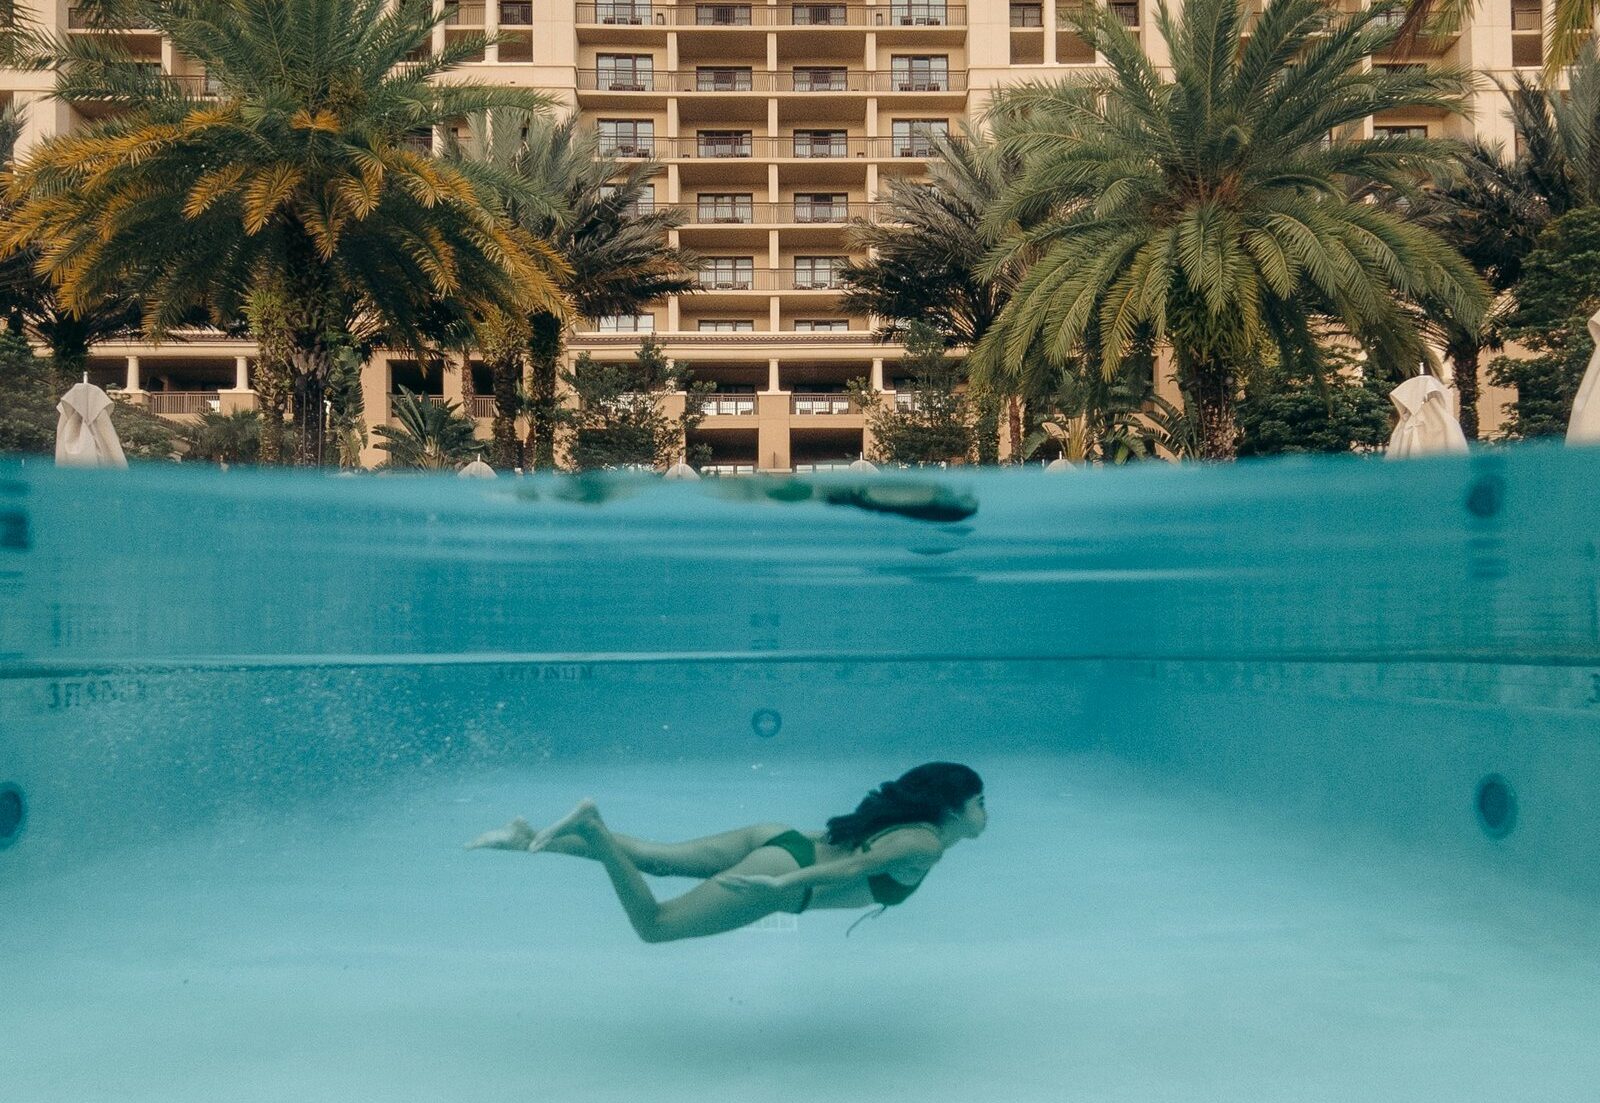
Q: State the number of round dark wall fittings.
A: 3